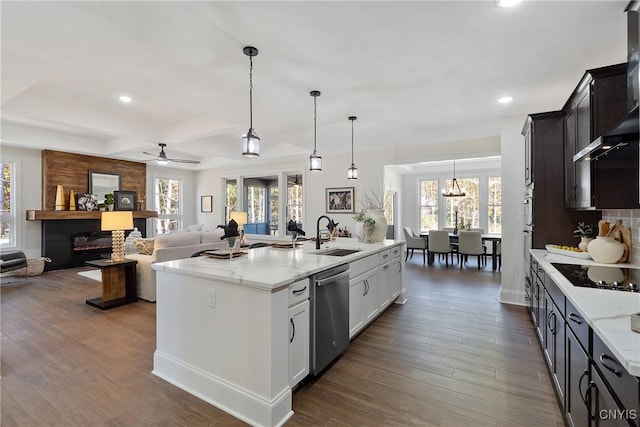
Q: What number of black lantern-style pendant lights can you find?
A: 3